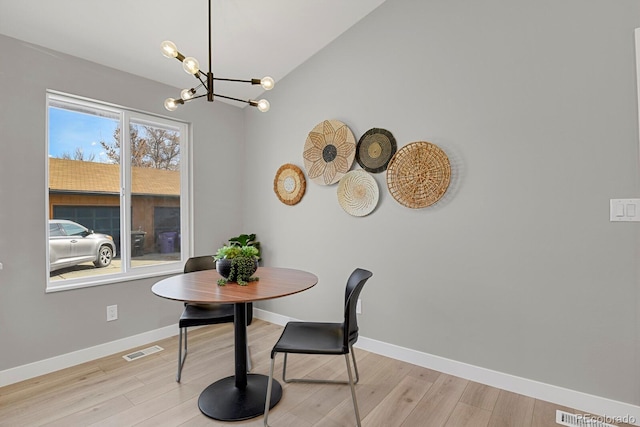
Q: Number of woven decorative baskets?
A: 5